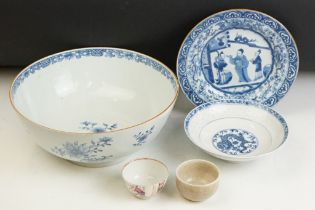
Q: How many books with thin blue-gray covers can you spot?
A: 0